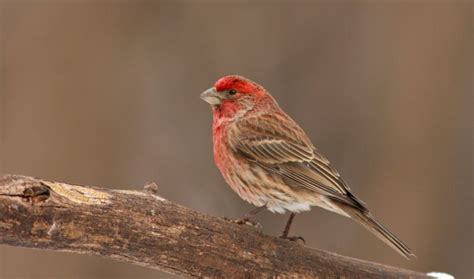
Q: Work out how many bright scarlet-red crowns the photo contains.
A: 1